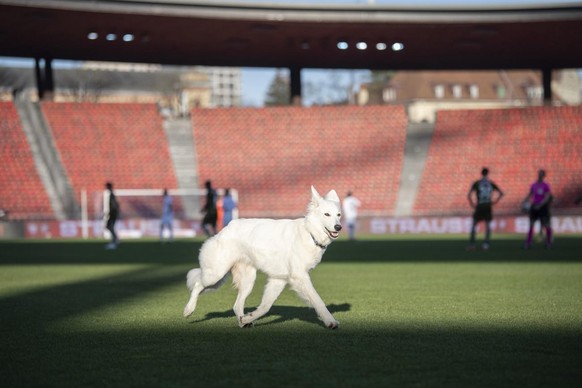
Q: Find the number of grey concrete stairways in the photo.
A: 3